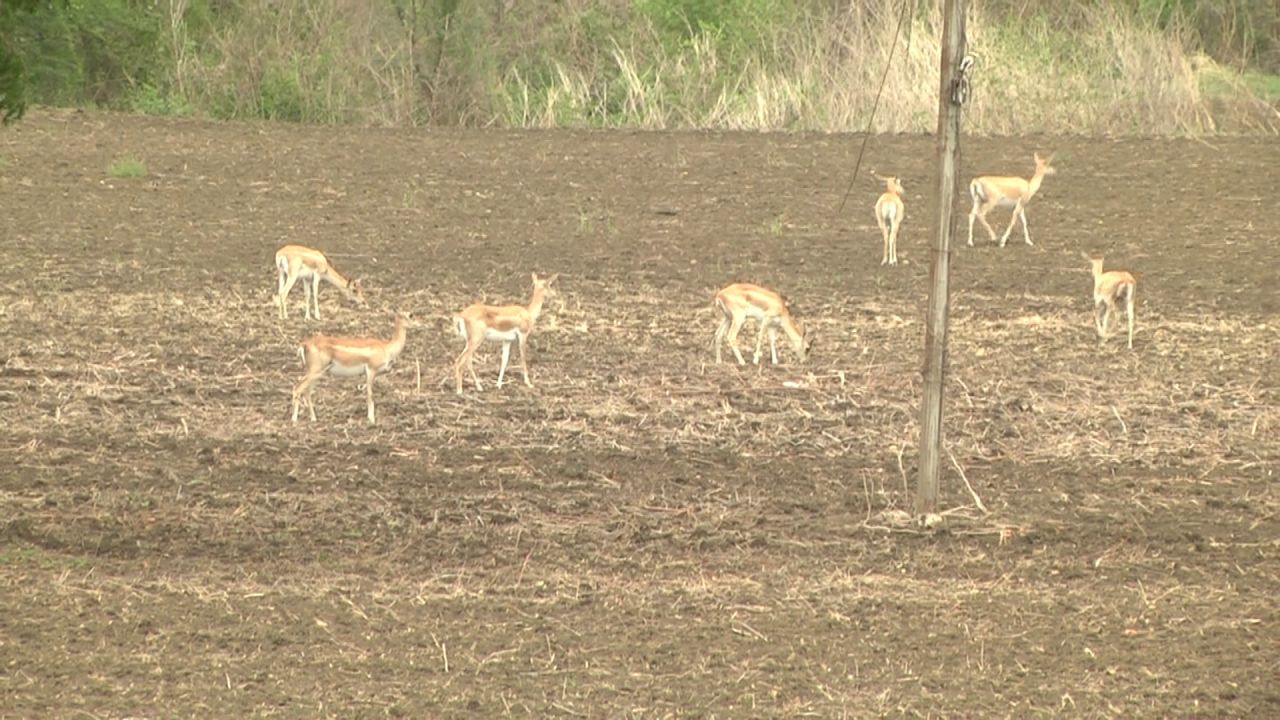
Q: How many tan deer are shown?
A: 7